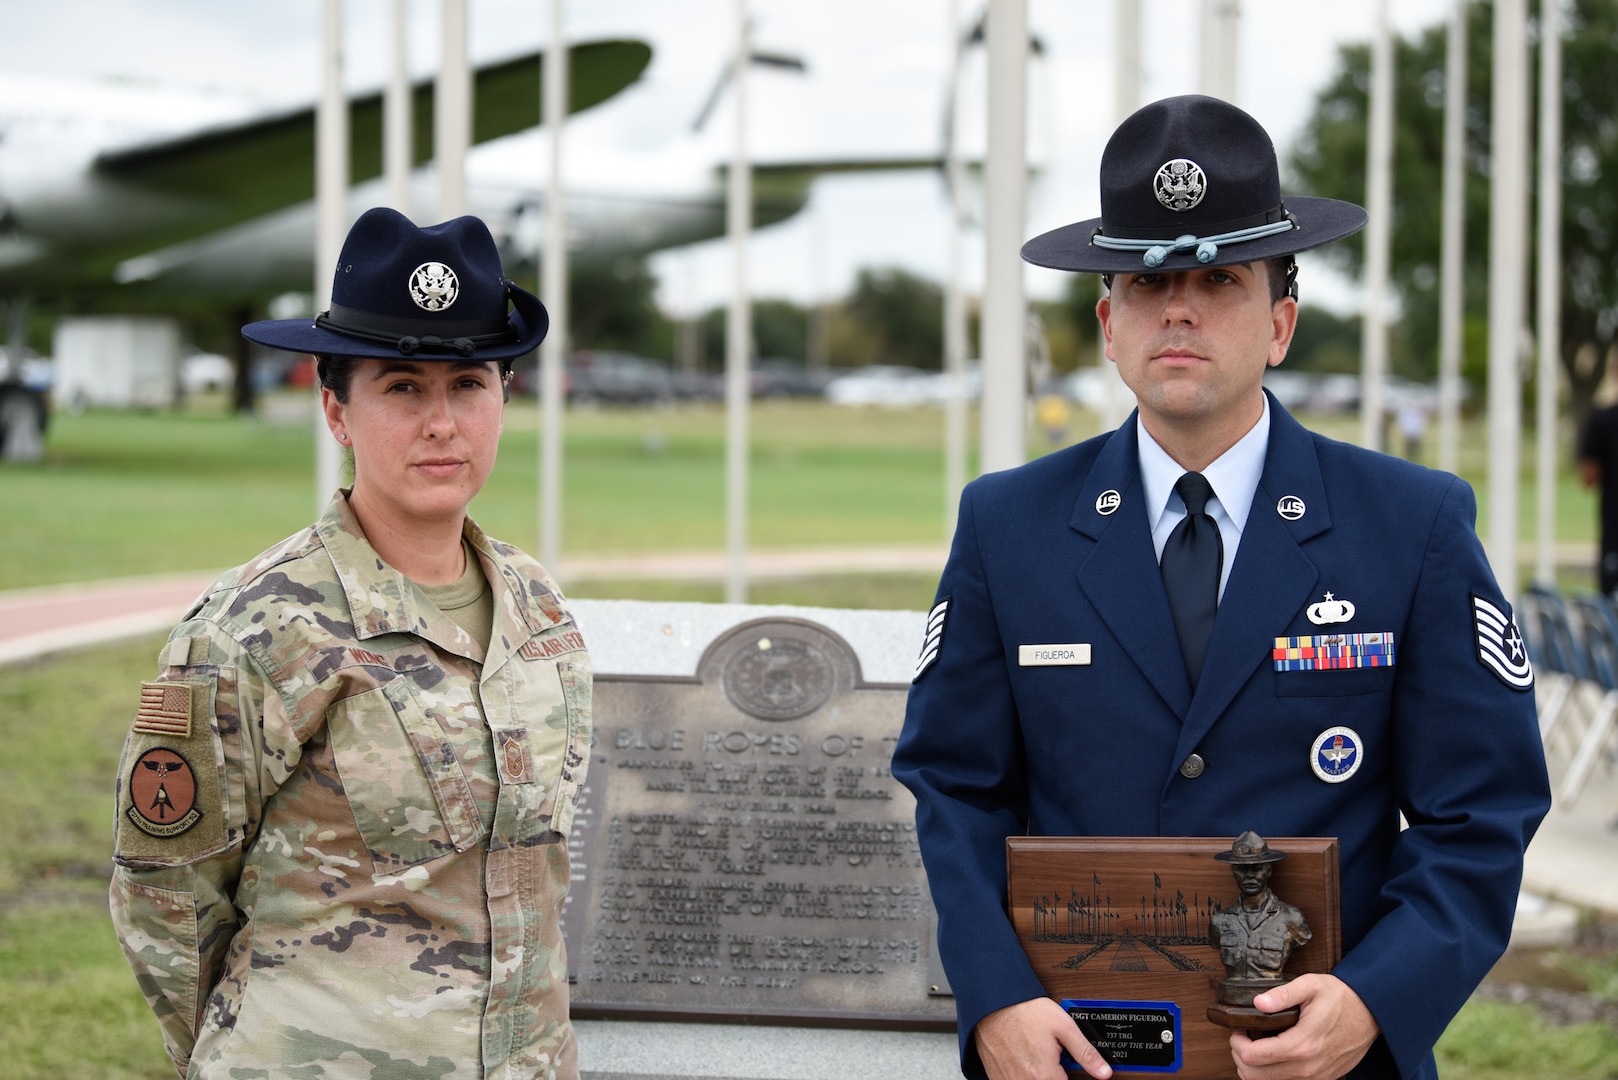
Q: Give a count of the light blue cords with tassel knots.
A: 1